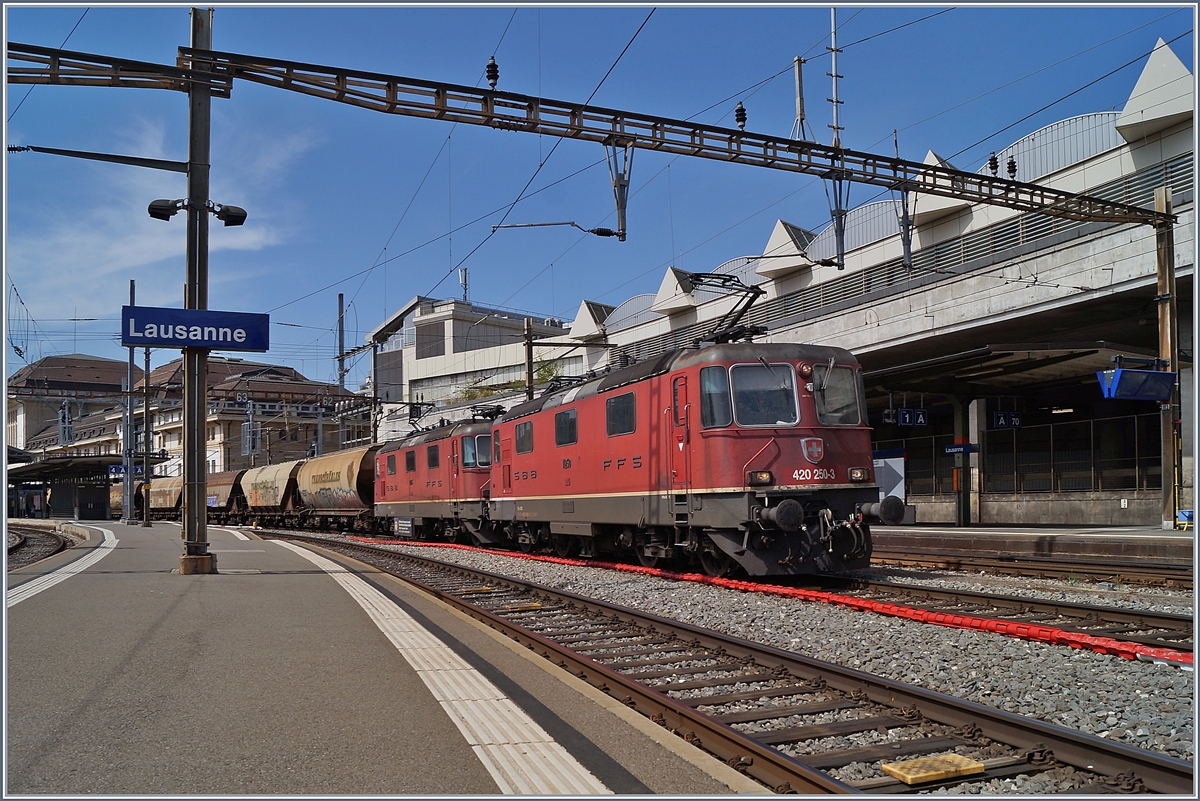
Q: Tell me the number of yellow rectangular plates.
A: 3